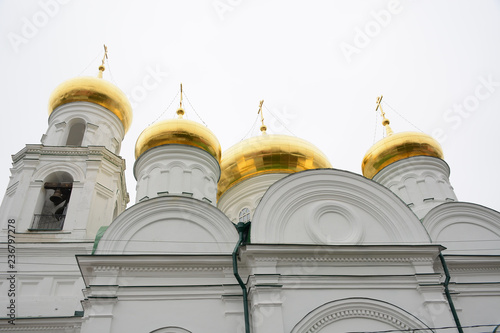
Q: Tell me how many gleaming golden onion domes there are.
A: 4